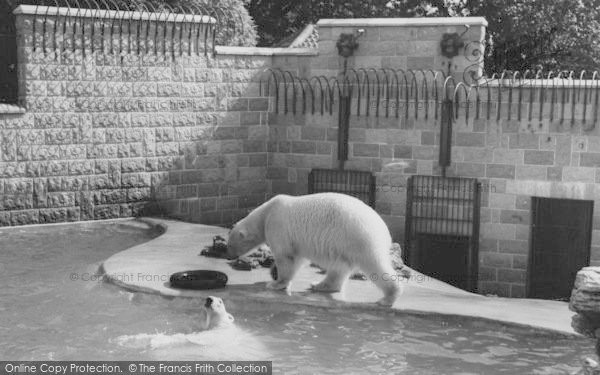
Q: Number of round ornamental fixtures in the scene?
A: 2